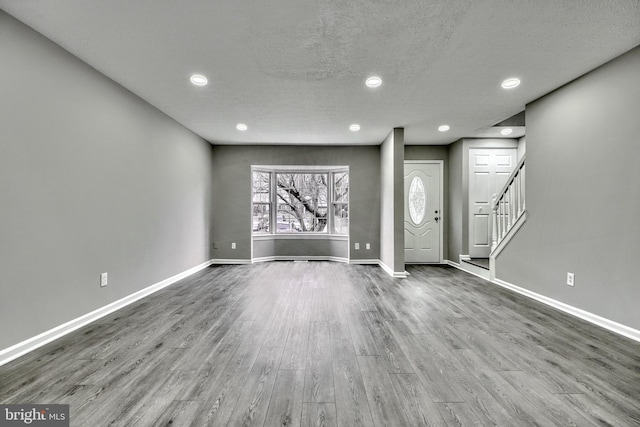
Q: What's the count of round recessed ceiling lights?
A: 7